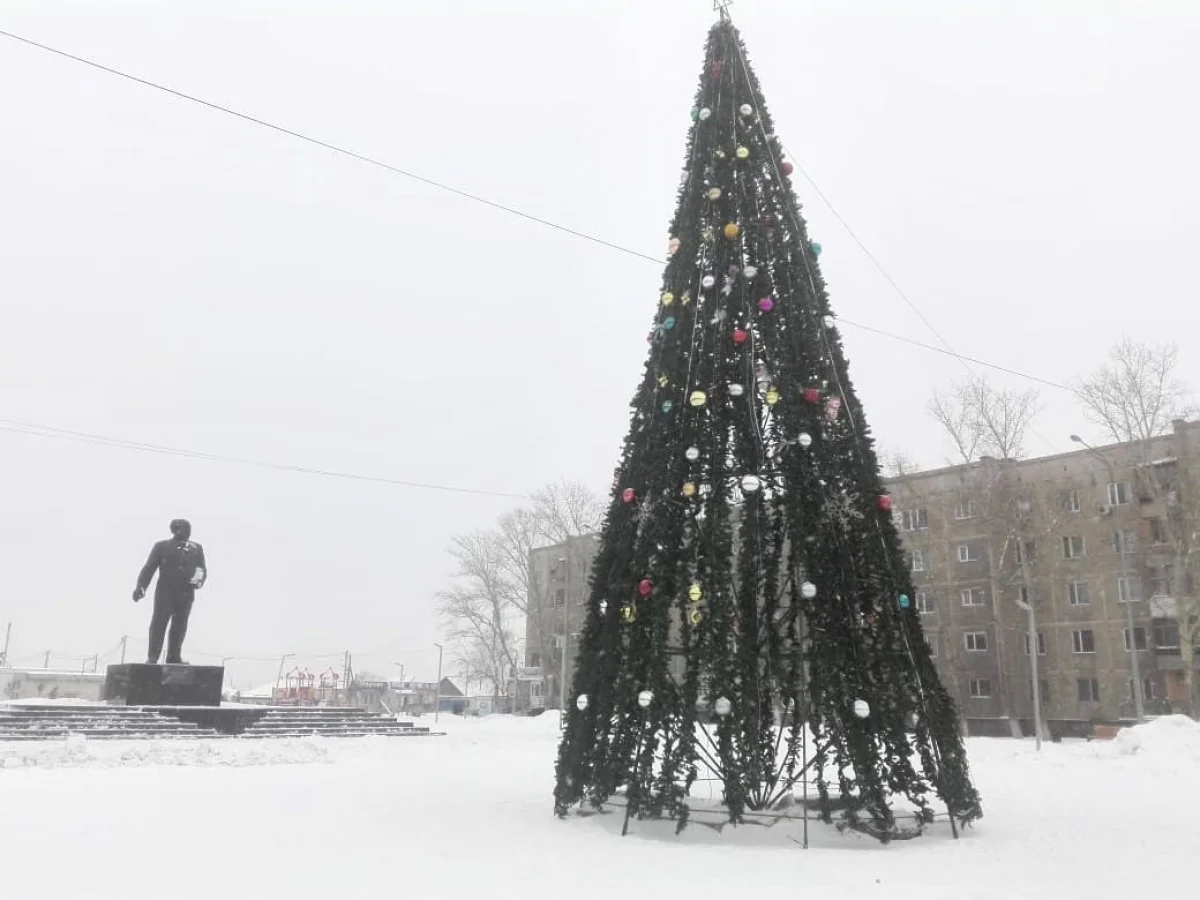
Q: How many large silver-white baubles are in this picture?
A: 13